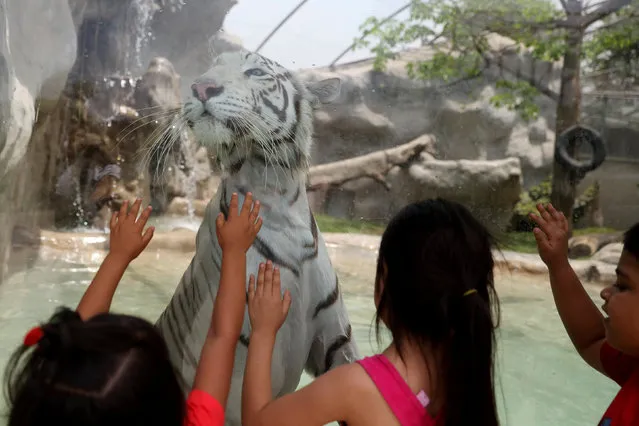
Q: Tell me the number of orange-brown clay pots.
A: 0